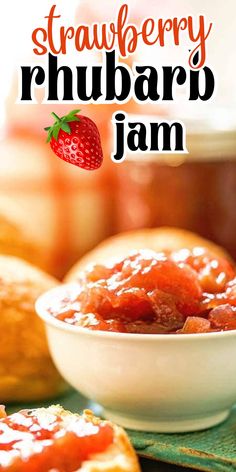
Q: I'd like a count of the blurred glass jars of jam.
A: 1